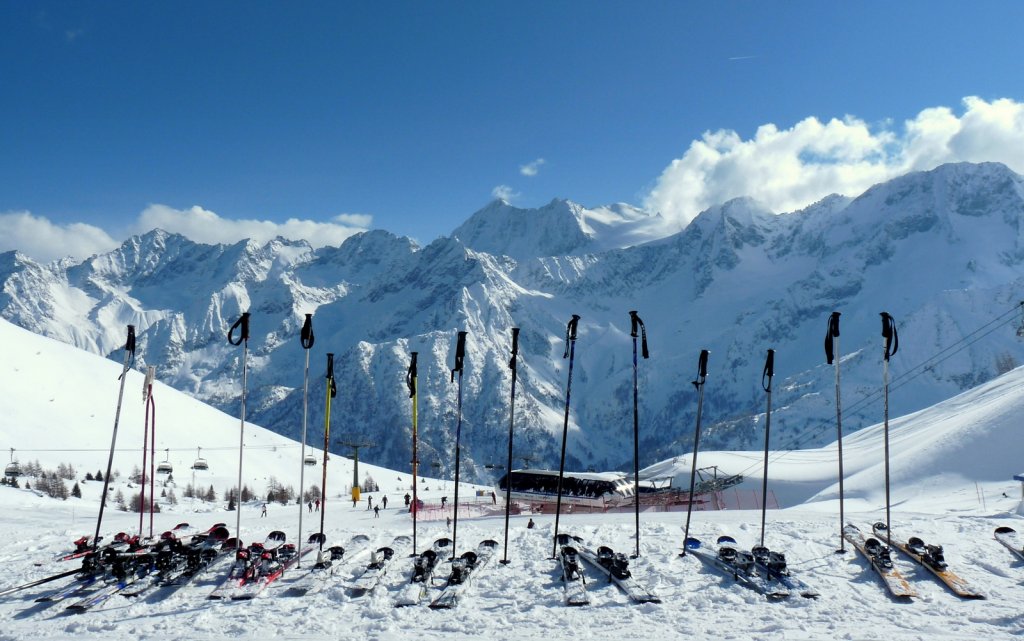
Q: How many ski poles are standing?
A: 15